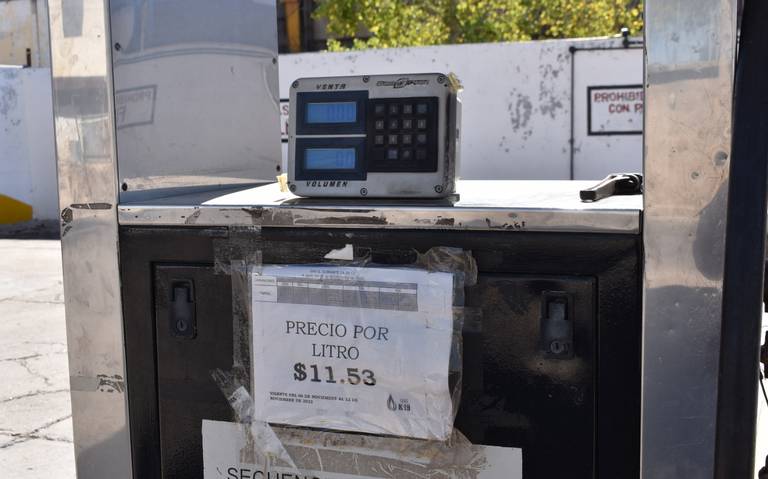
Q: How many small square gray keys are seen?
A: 15